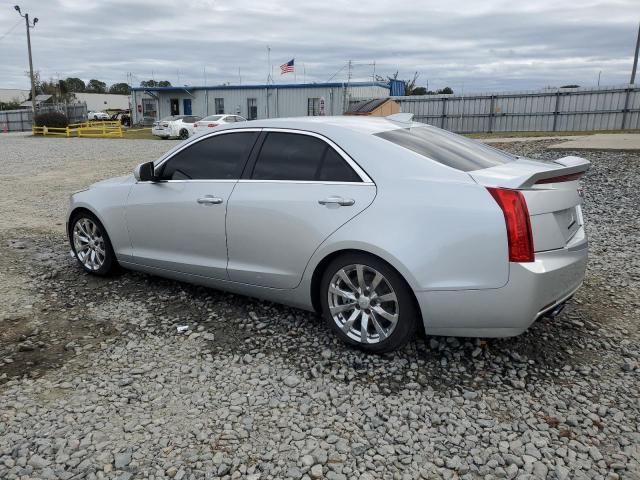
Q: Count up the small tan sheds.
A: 1